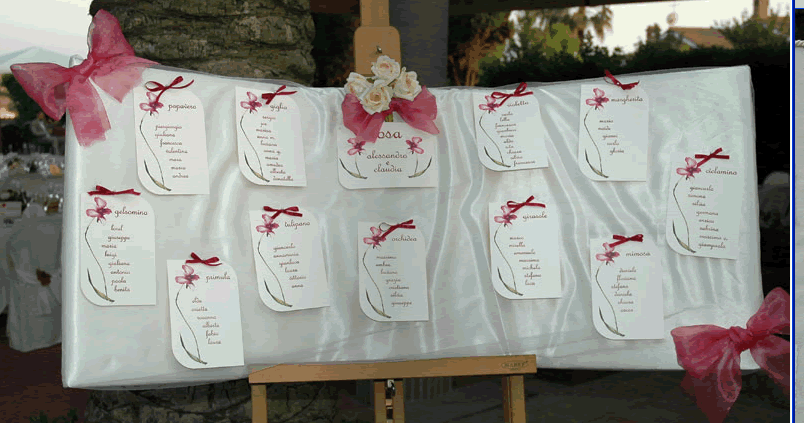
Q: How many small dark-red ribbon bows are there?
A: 11